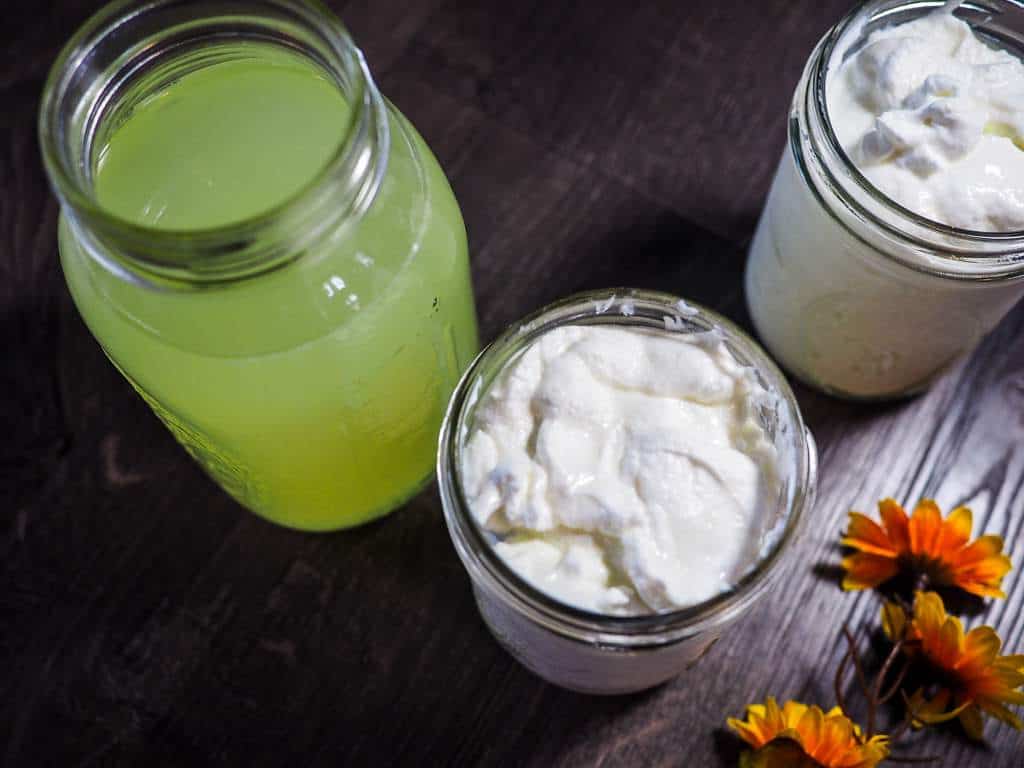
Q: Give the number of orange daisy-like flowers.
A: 3